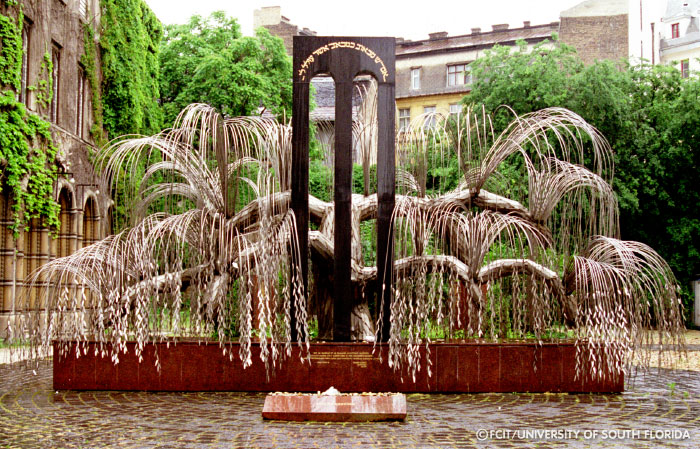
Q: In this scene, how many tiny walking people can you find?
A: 0